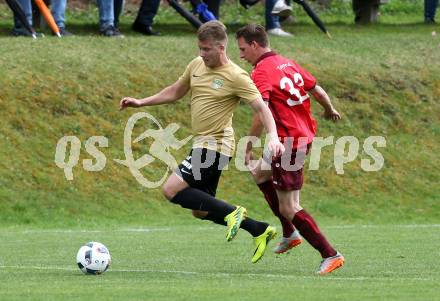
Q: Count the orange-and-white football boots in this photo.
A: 2